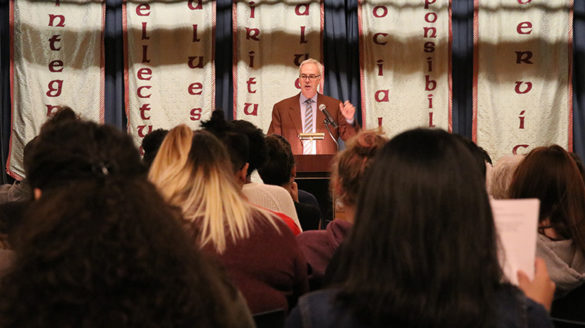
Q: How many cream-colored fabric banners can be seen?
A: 5